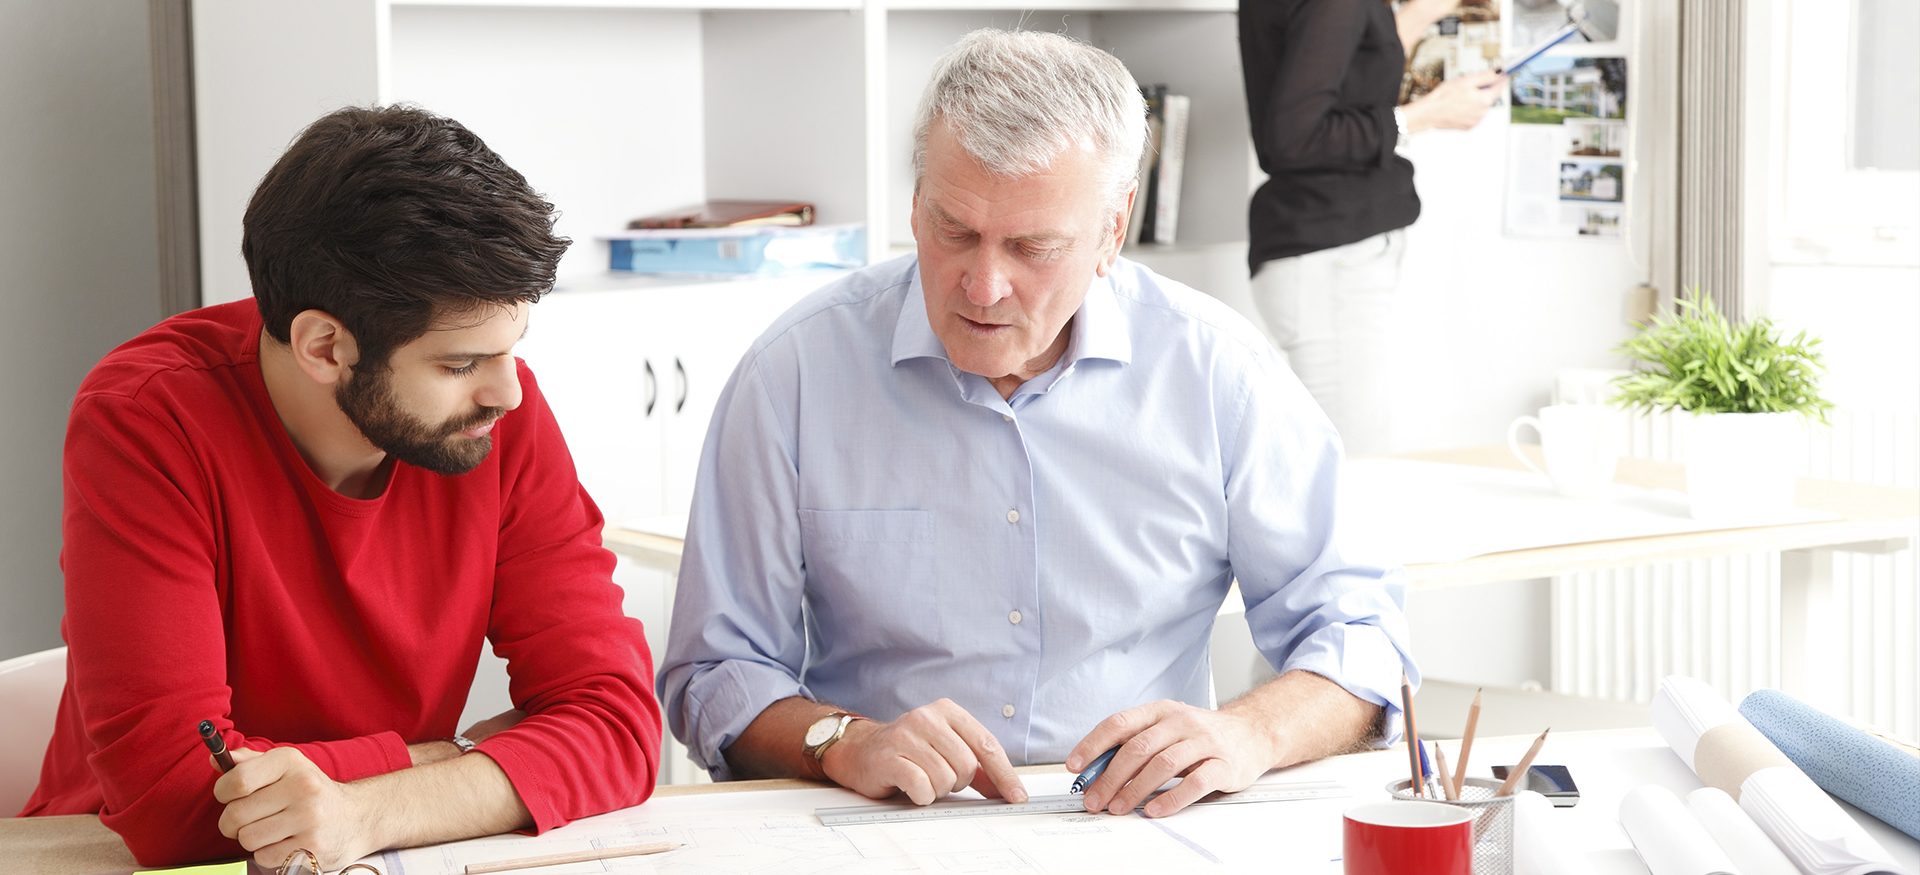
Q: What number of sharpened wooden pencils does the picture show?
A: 5